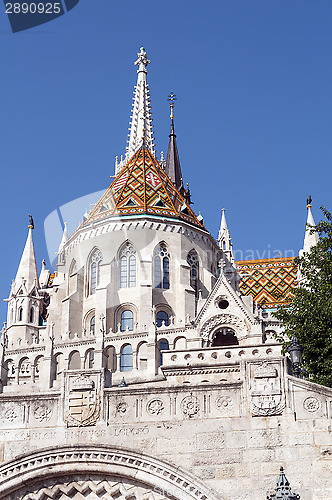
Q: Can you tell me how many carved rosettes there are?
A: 7